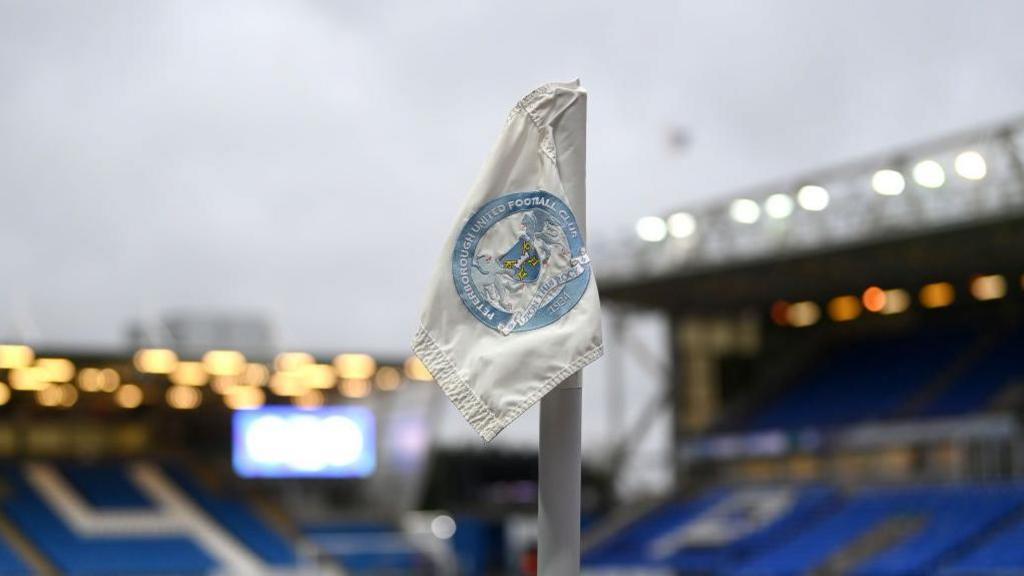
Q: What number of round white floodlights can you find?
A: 8